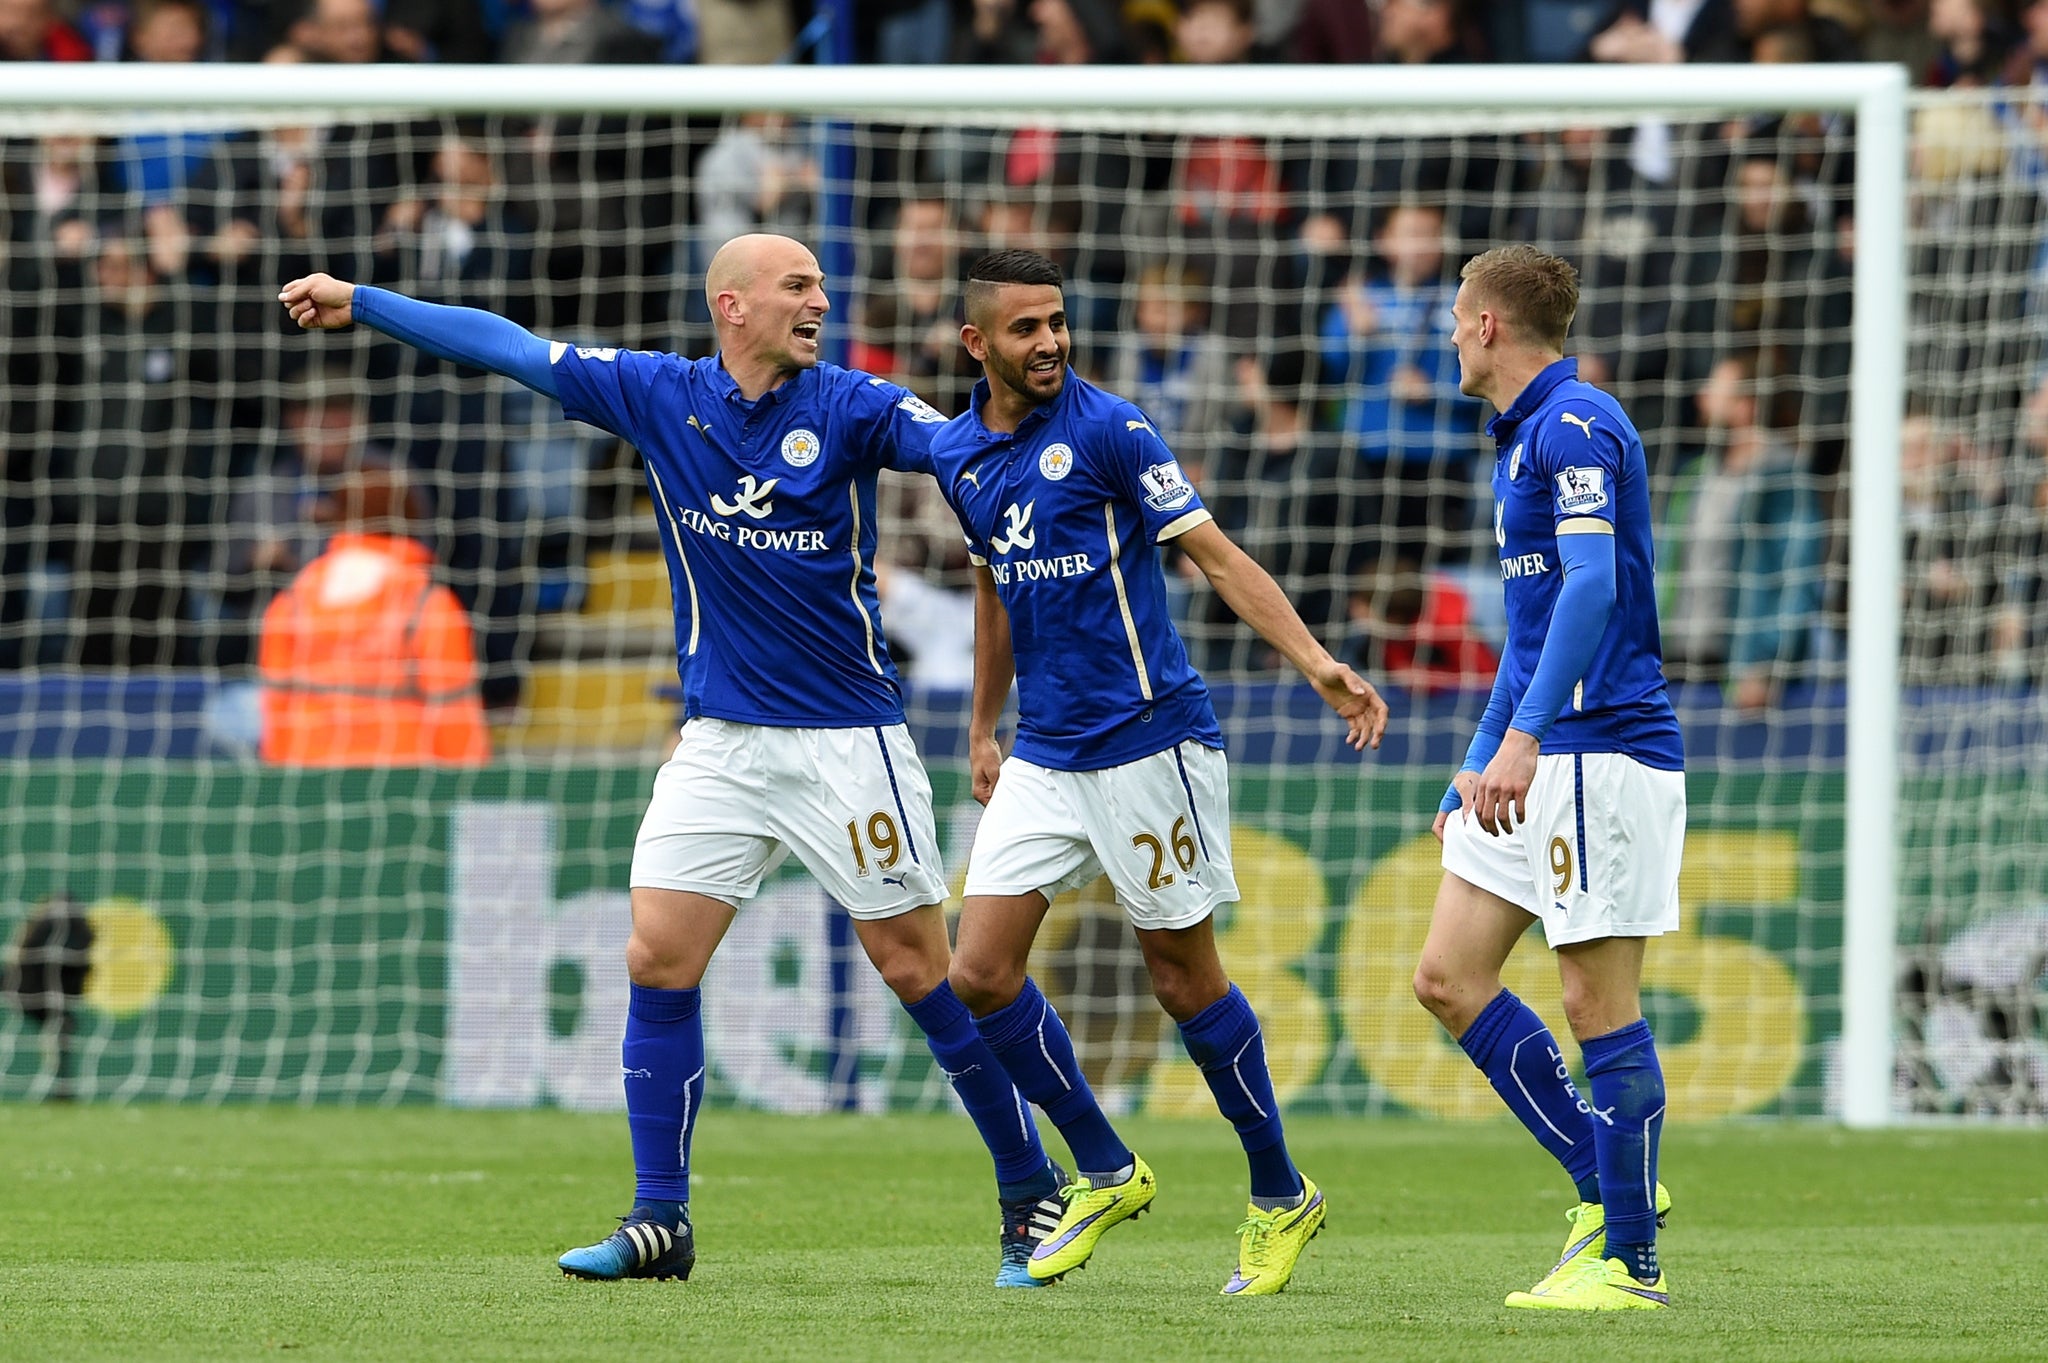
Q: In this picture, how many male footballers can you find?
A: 3